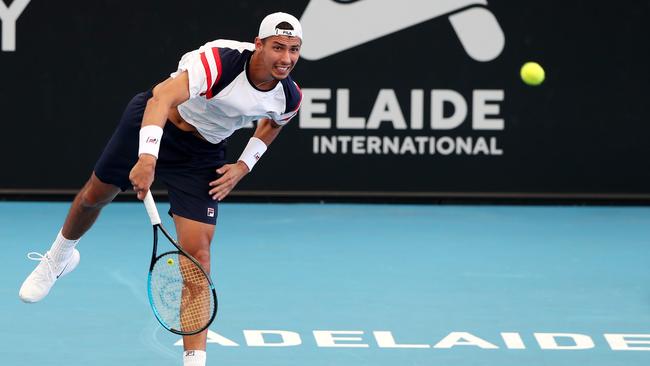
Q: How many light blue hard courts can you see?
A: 1